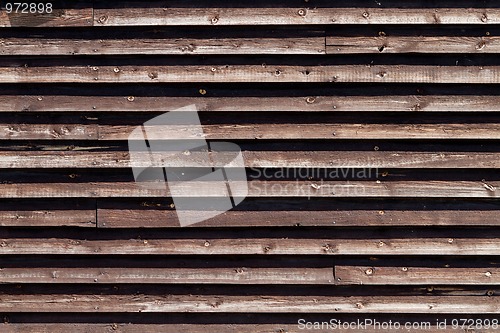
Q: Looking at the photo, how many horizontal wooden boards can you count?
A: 12